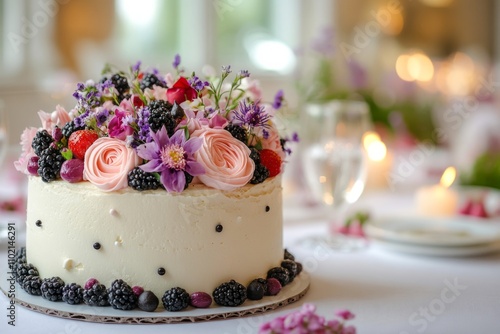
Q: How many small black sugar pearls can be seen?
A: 5